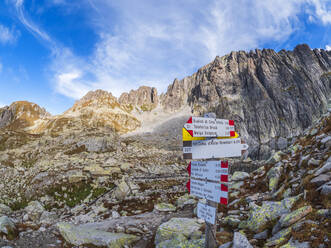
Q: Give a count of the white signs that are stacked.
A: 5